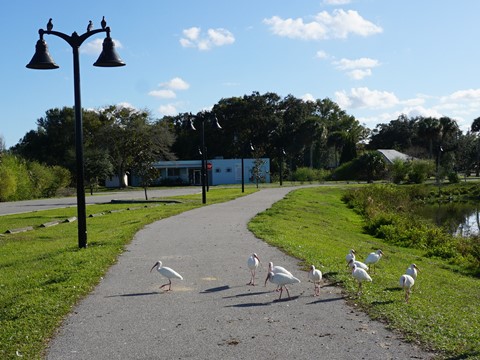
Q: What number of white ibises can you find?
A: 11